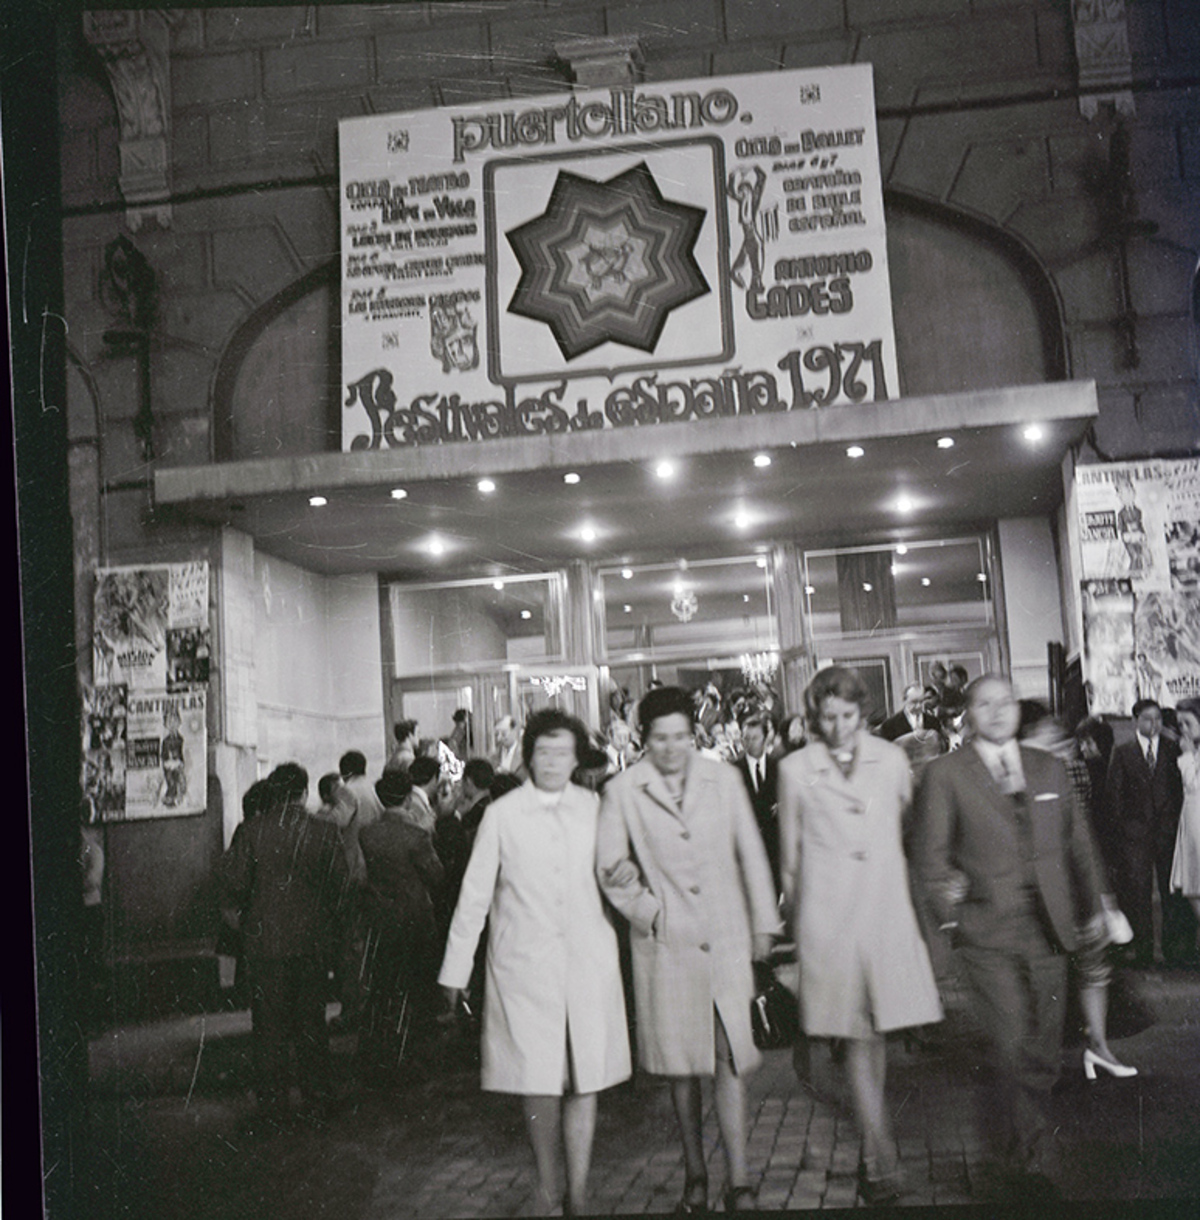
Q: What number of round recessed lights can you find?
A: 13